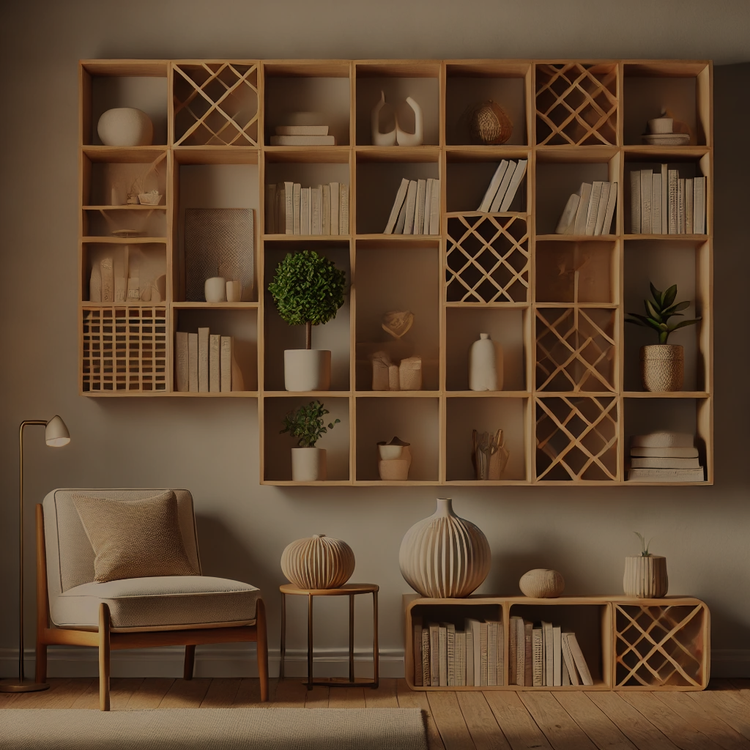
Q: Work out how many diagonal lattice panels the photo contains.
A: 6